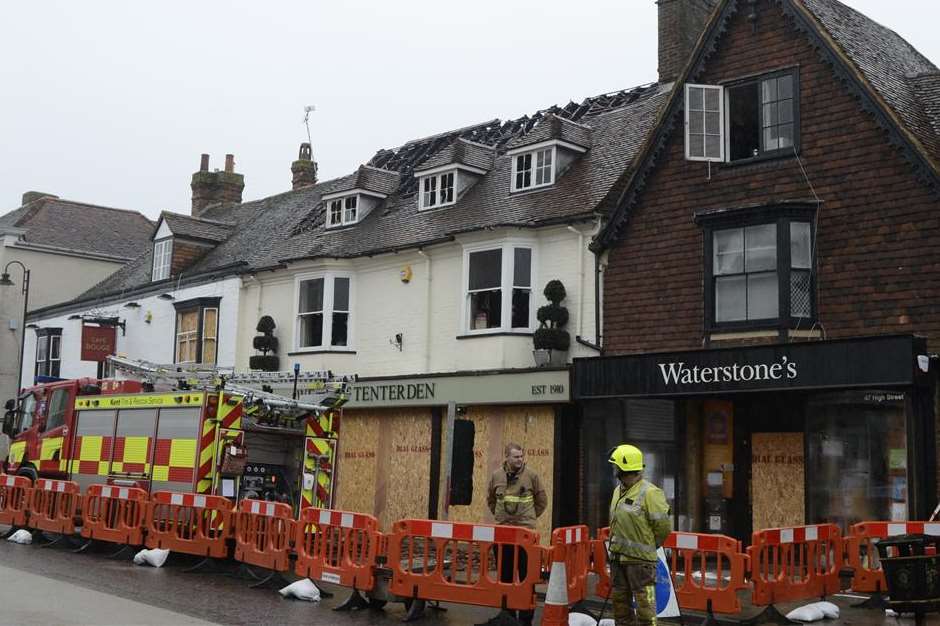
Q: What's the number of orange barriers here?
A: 11